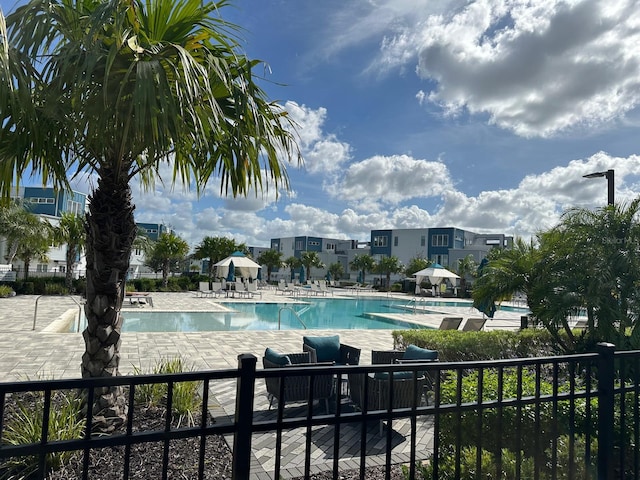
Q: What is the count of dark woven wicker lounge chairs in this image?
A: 4